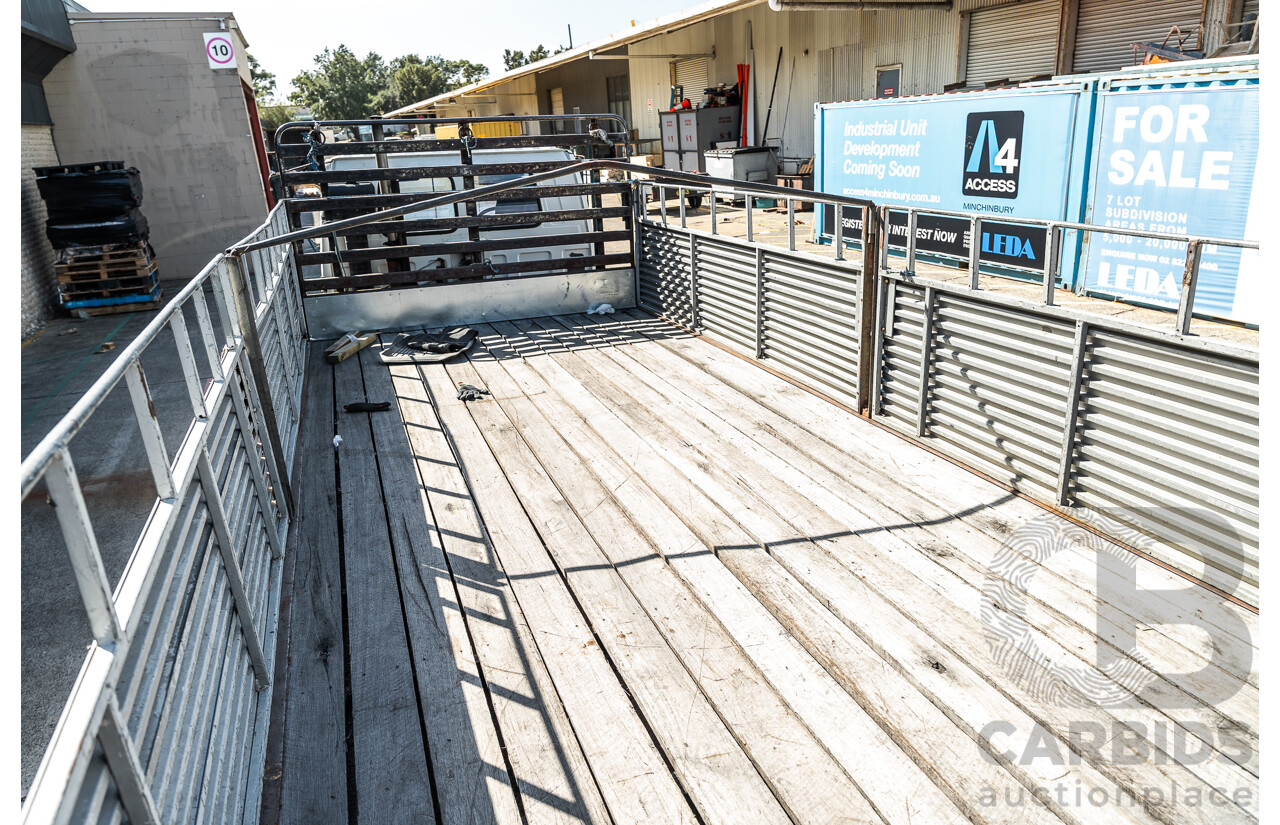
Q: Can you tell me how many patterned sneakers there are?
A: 0